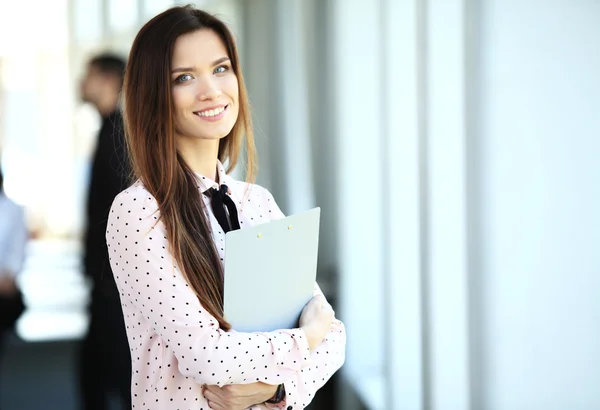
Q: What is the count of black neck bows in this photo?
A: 1